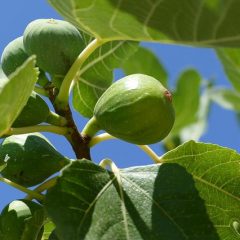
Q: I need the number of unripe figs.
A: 6